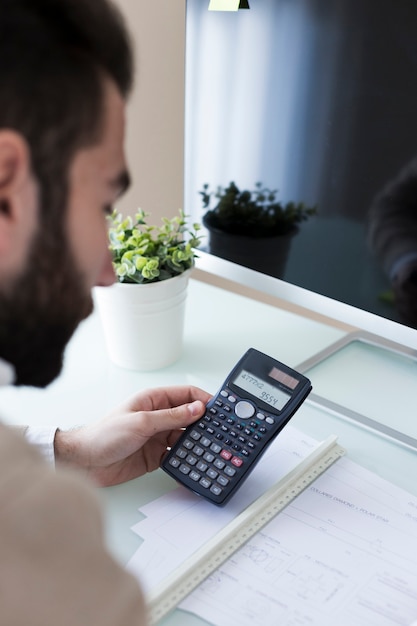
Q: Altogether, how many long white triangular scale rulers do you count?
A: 1